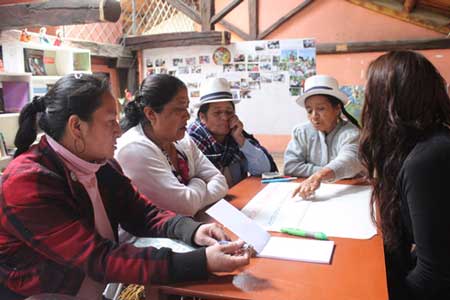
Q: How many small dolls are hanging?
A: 3